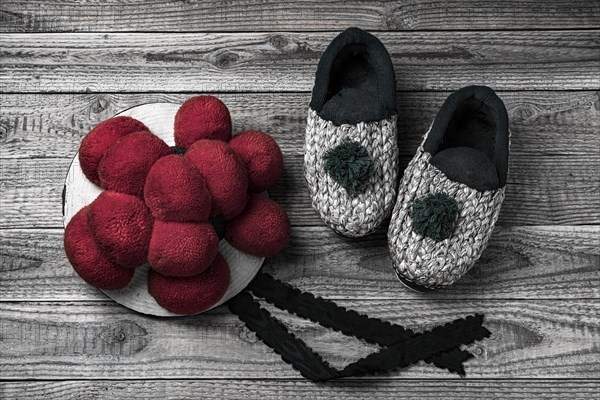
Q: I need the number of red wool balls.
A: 11